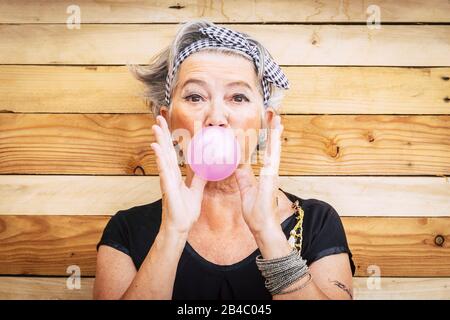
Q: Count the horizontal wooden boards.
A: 7